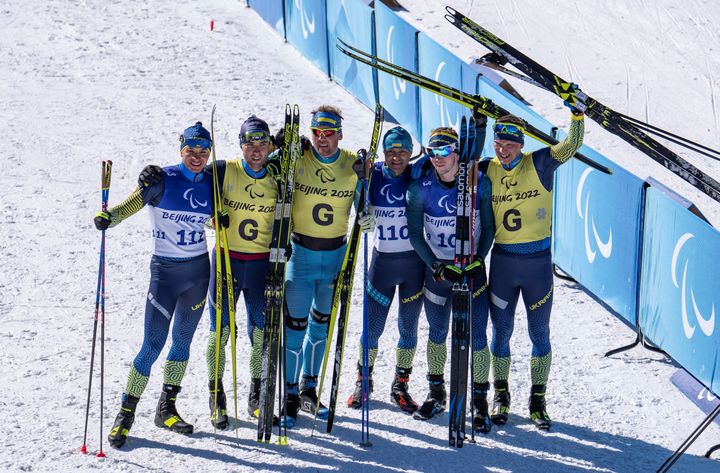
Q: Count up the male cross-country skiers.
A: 6